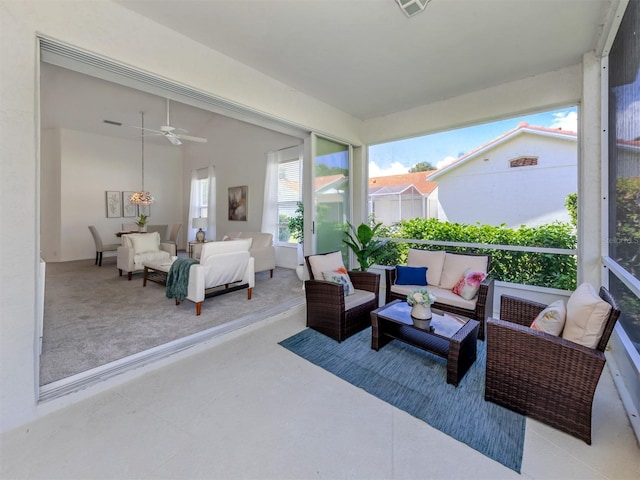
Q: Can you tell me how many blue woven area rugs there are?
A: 1